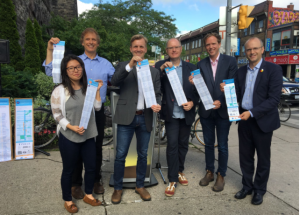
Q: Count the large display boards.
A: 2